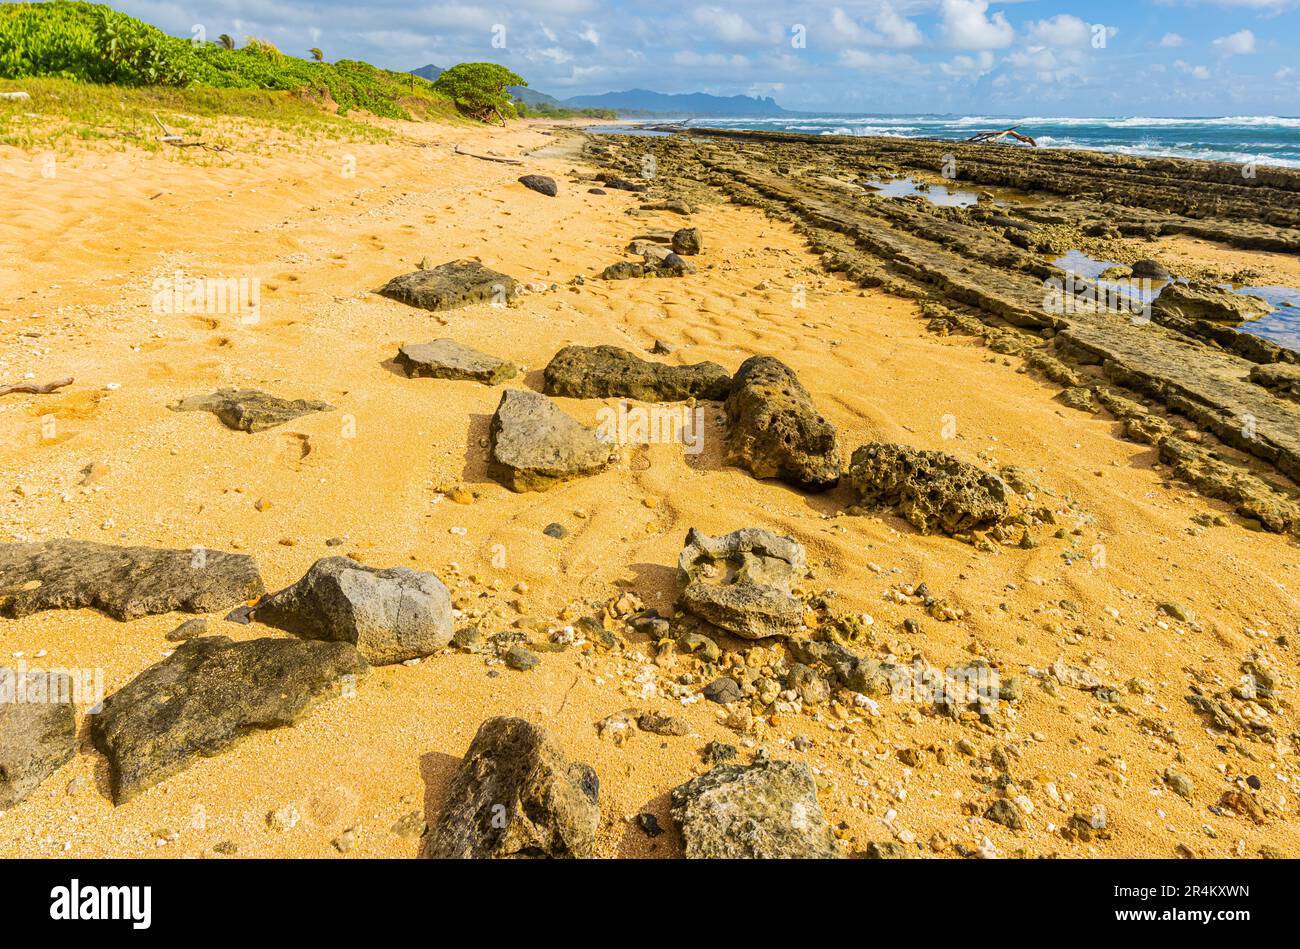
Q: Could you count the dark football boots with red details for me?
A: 0